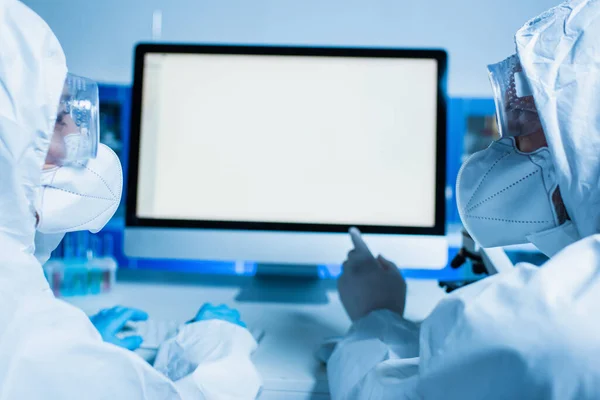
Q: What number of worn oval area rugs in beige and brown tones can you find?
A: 0